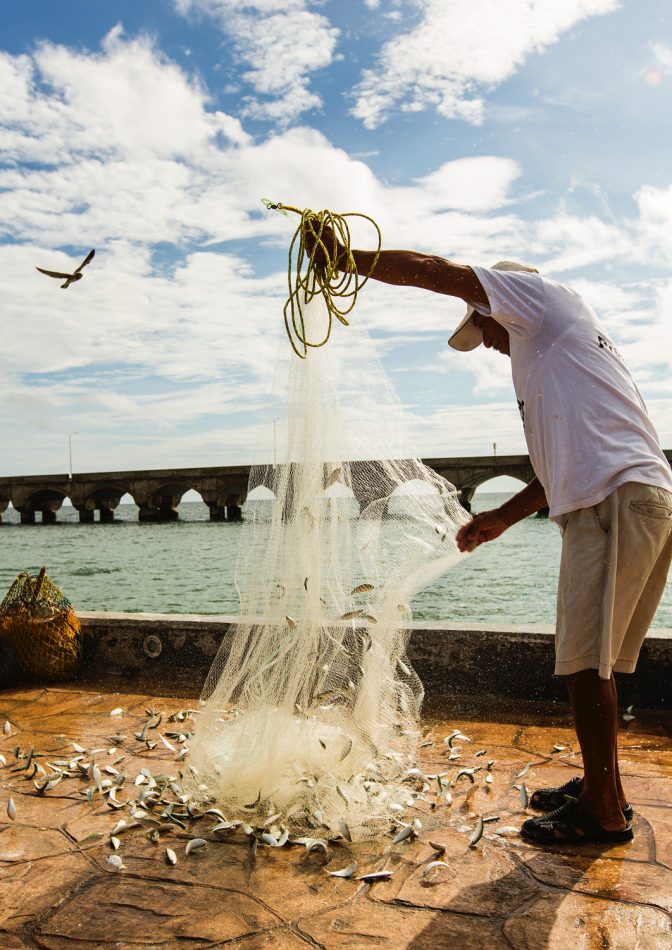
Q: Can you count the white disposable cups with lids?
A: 0